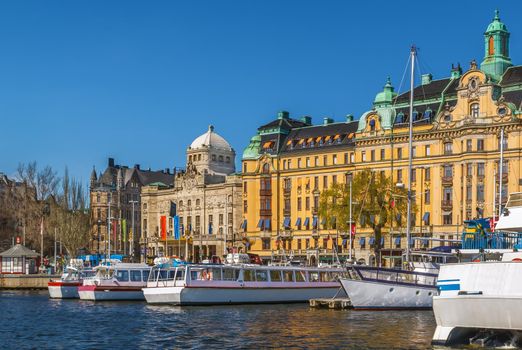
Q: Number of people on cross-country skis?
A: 0